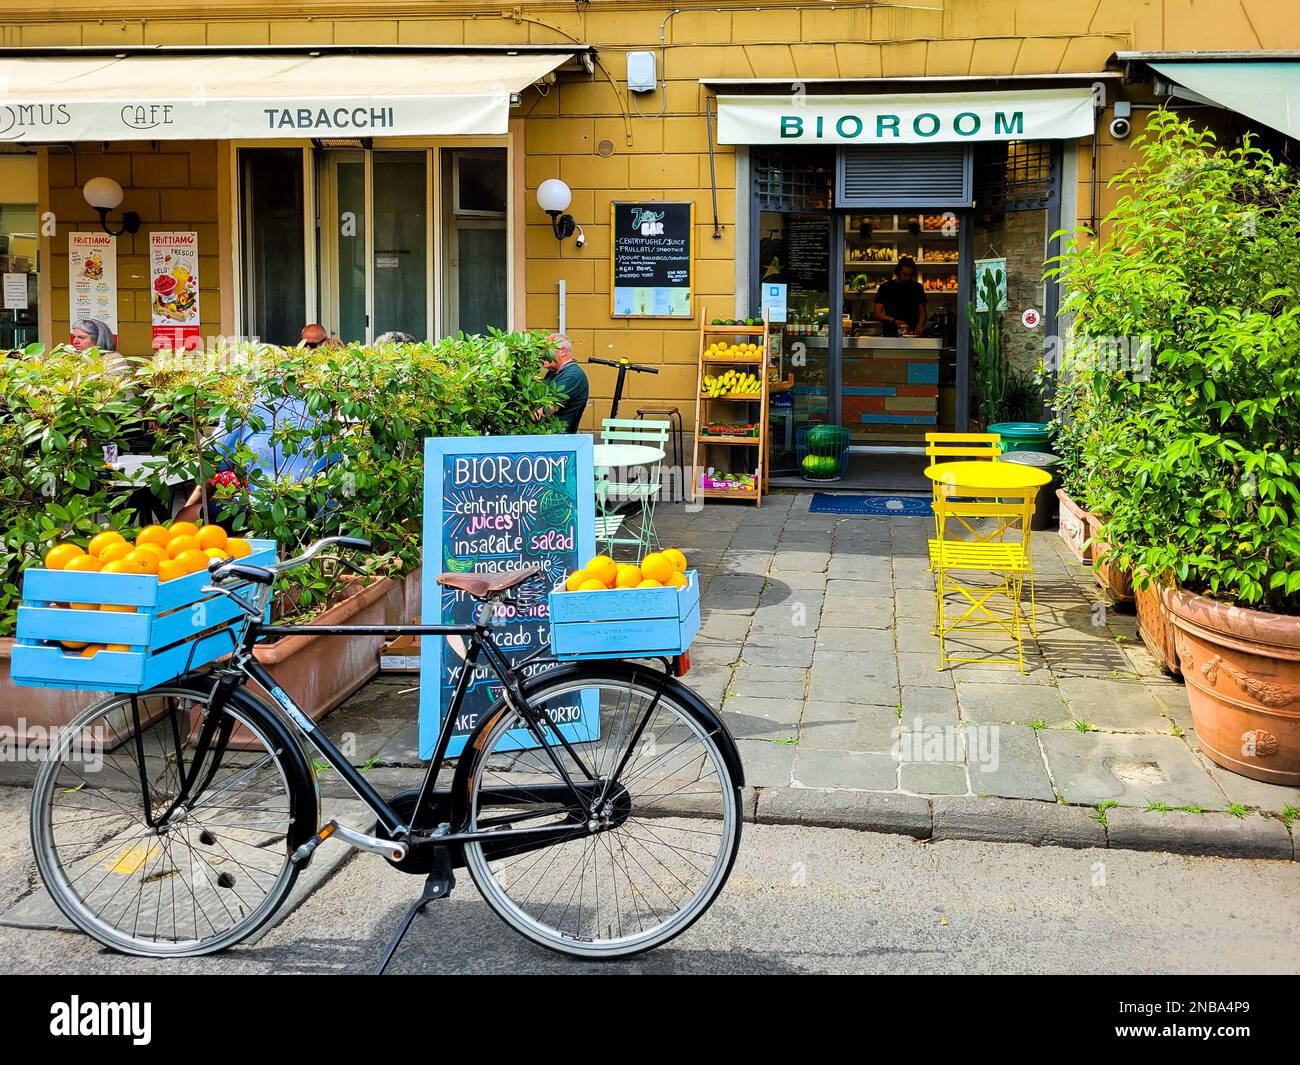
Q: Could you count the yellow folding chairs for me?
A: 2